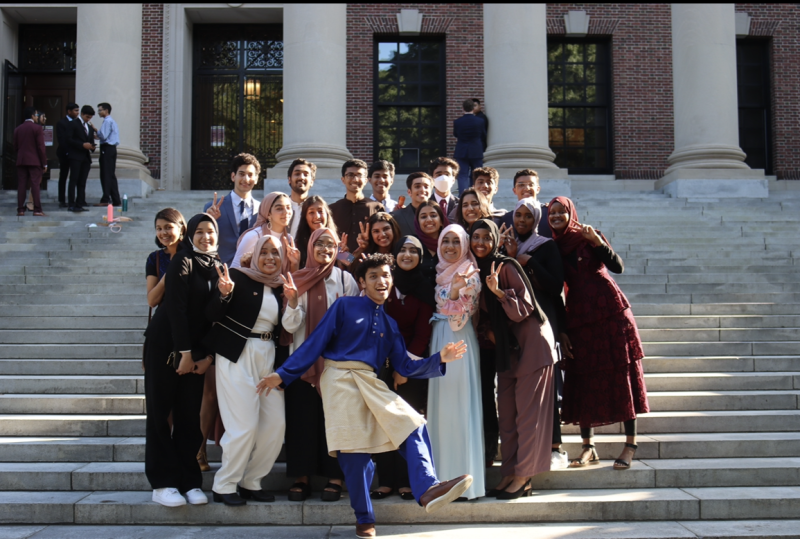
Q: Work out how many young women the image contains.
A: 14